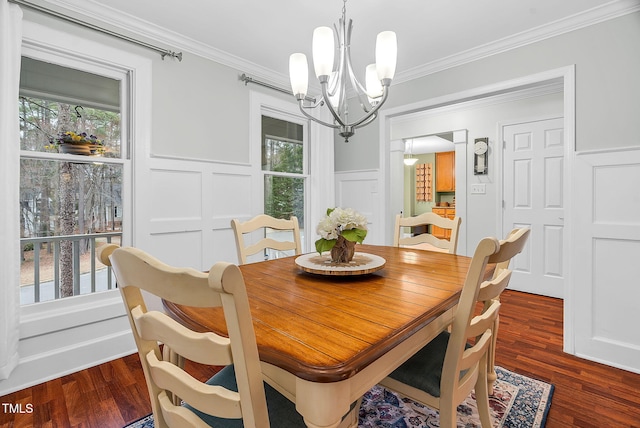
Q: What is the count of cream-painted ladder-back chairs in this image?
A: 4